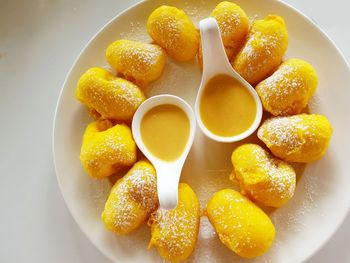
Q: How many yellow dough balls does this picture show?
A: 12